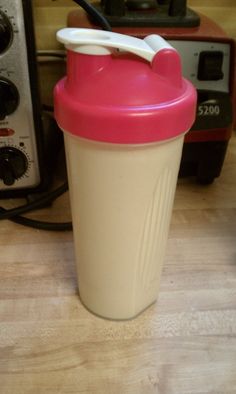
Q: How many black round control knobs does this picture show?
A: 3